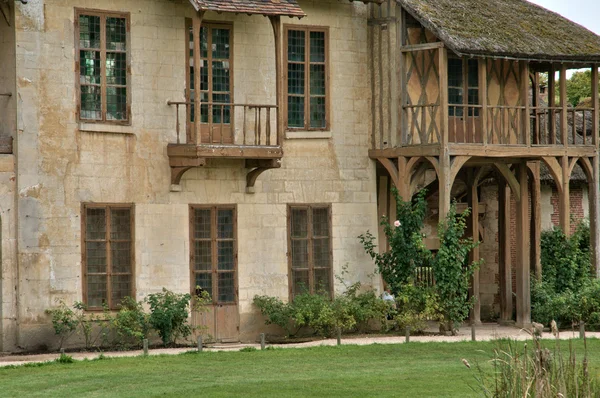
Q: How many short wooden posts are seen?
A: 8